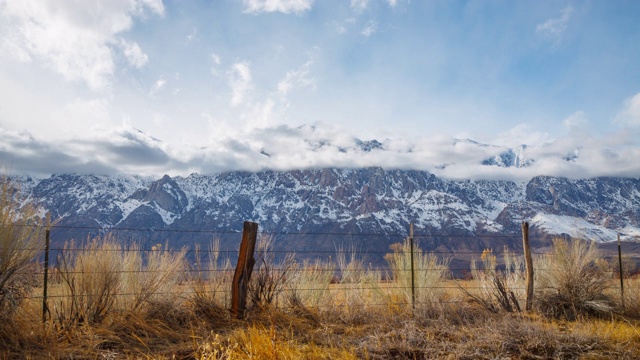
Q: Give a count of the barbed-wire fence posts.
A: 5